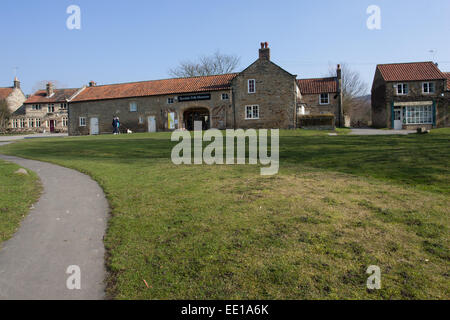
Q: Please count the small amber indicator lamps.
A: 0